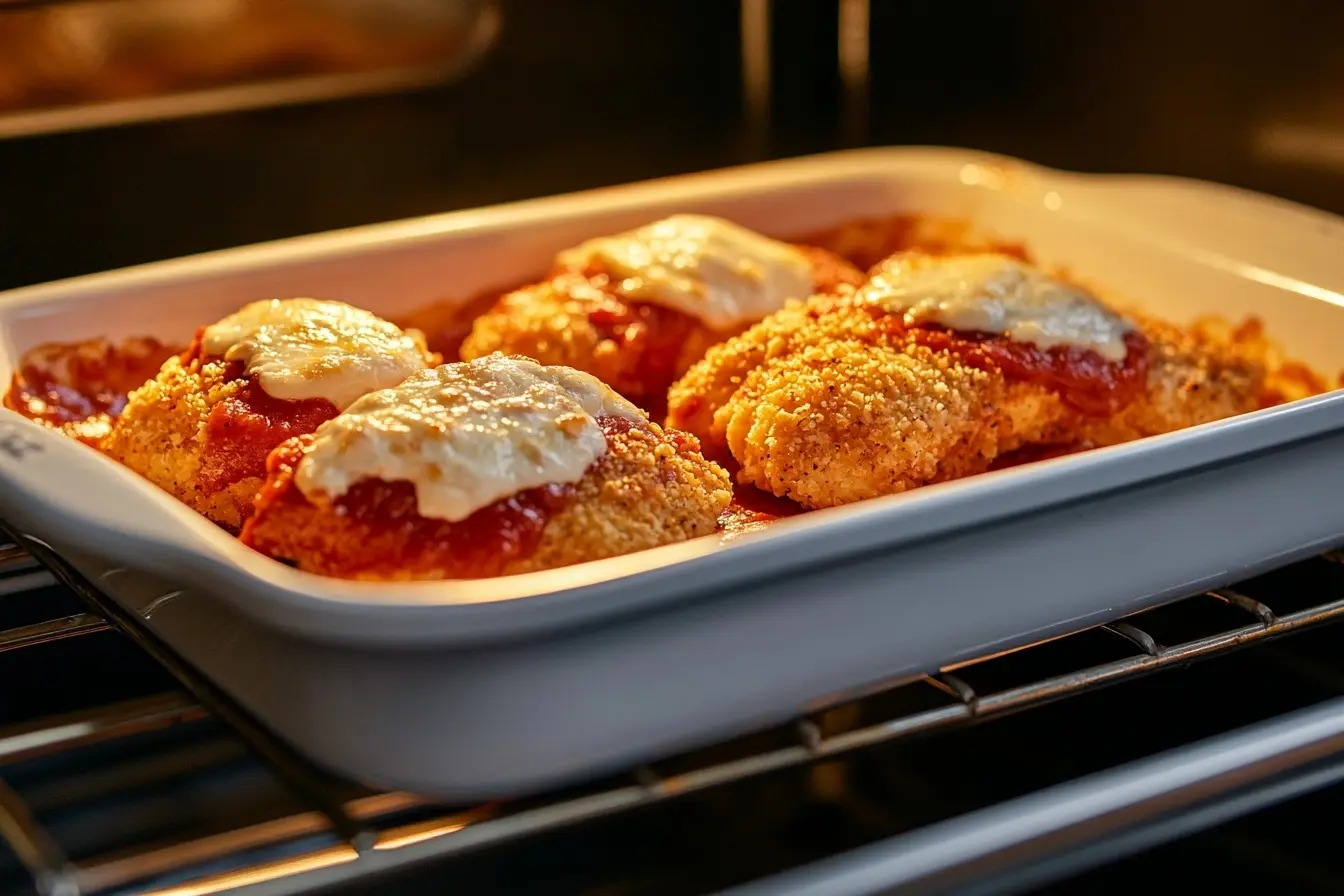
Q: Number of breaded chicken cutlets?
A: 4